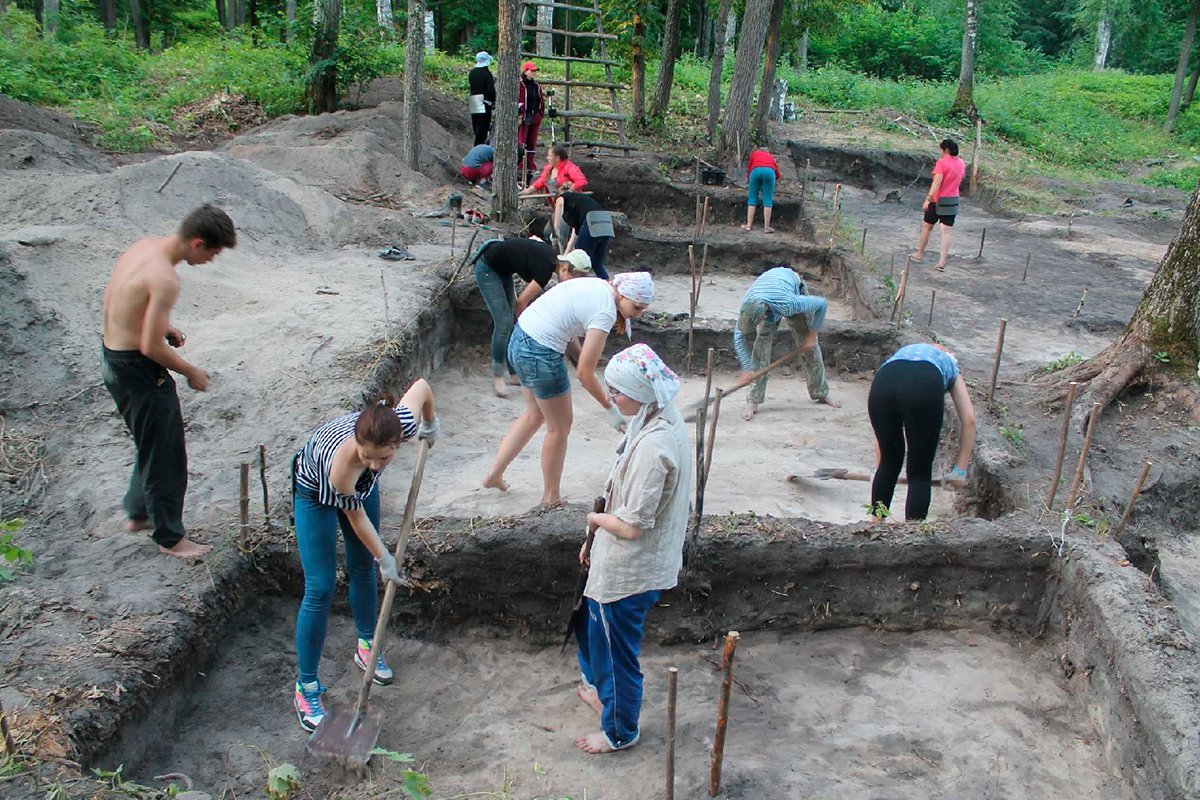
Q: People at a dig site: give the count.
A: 14